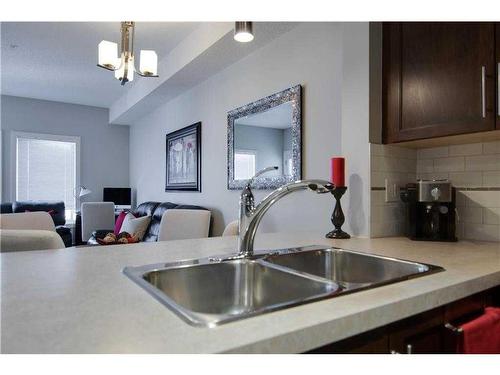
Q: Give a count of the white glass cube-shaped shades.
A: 3